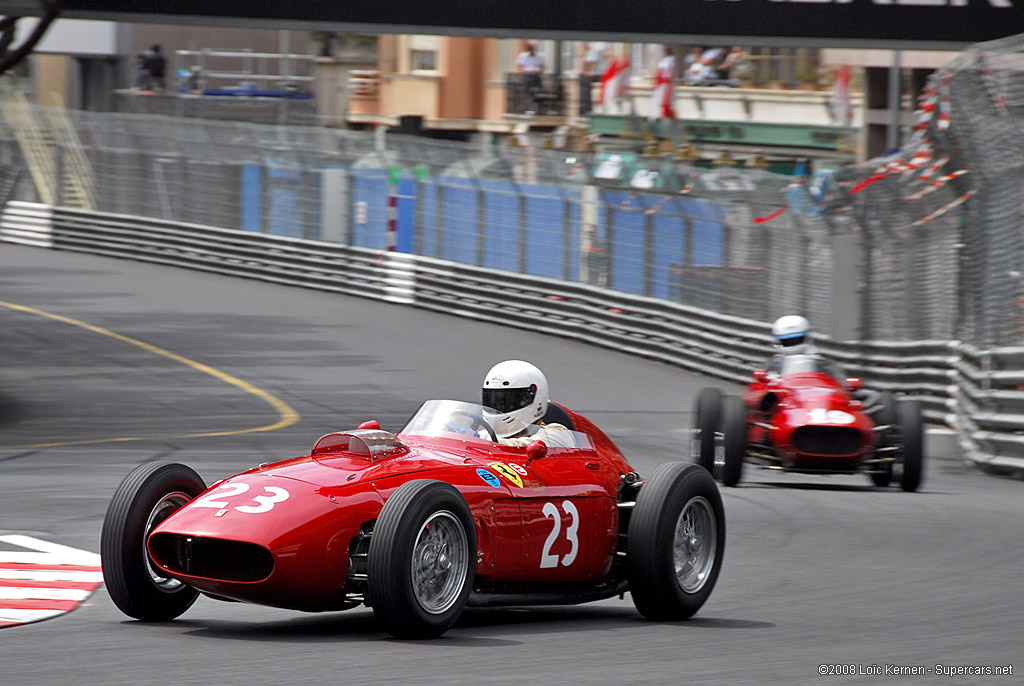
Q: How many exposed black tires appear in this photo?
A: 7